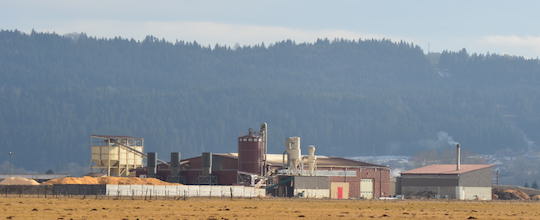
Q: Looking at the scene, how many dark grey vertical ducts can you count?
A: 3